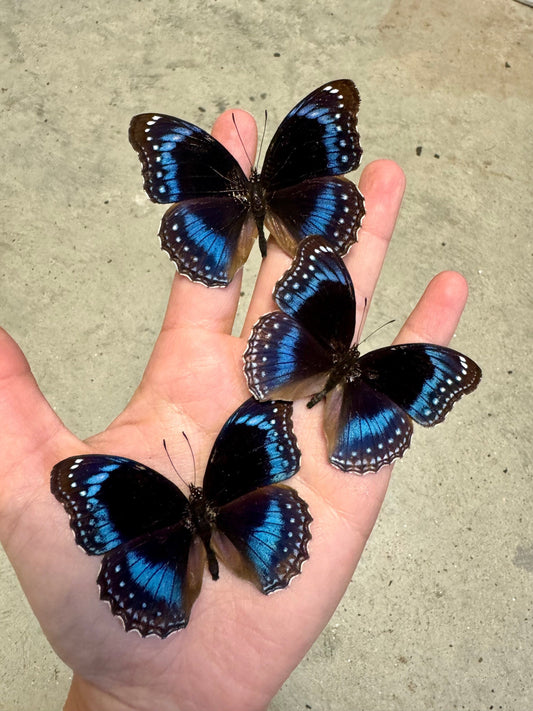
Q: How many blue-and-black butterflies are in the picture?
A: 3